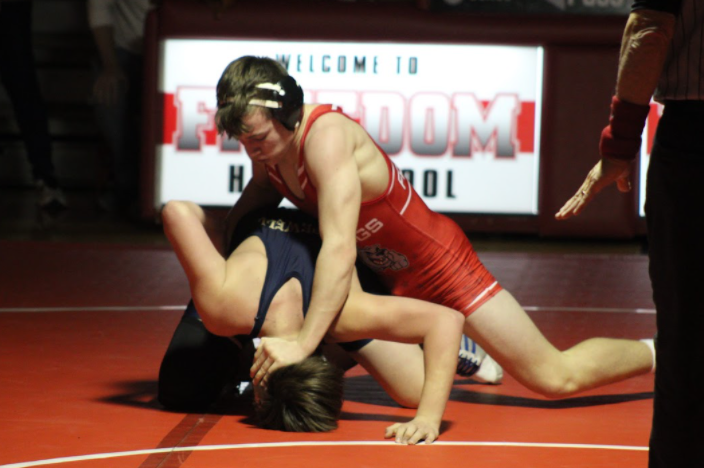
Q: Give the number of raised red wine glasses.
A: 0